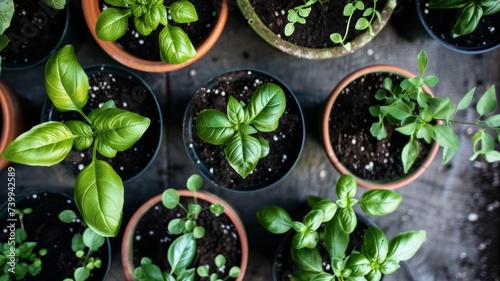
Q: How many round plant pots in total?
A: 11